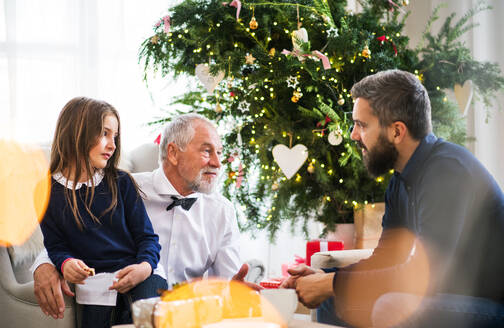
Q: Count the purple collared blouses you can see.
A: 0